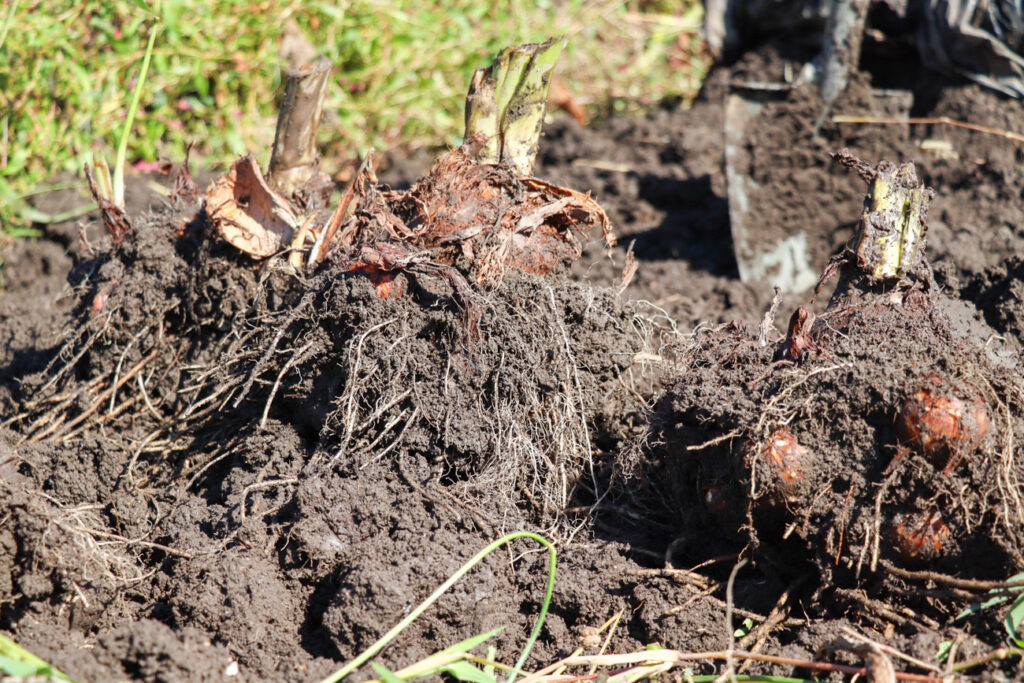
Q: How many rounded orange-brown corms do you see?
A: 3